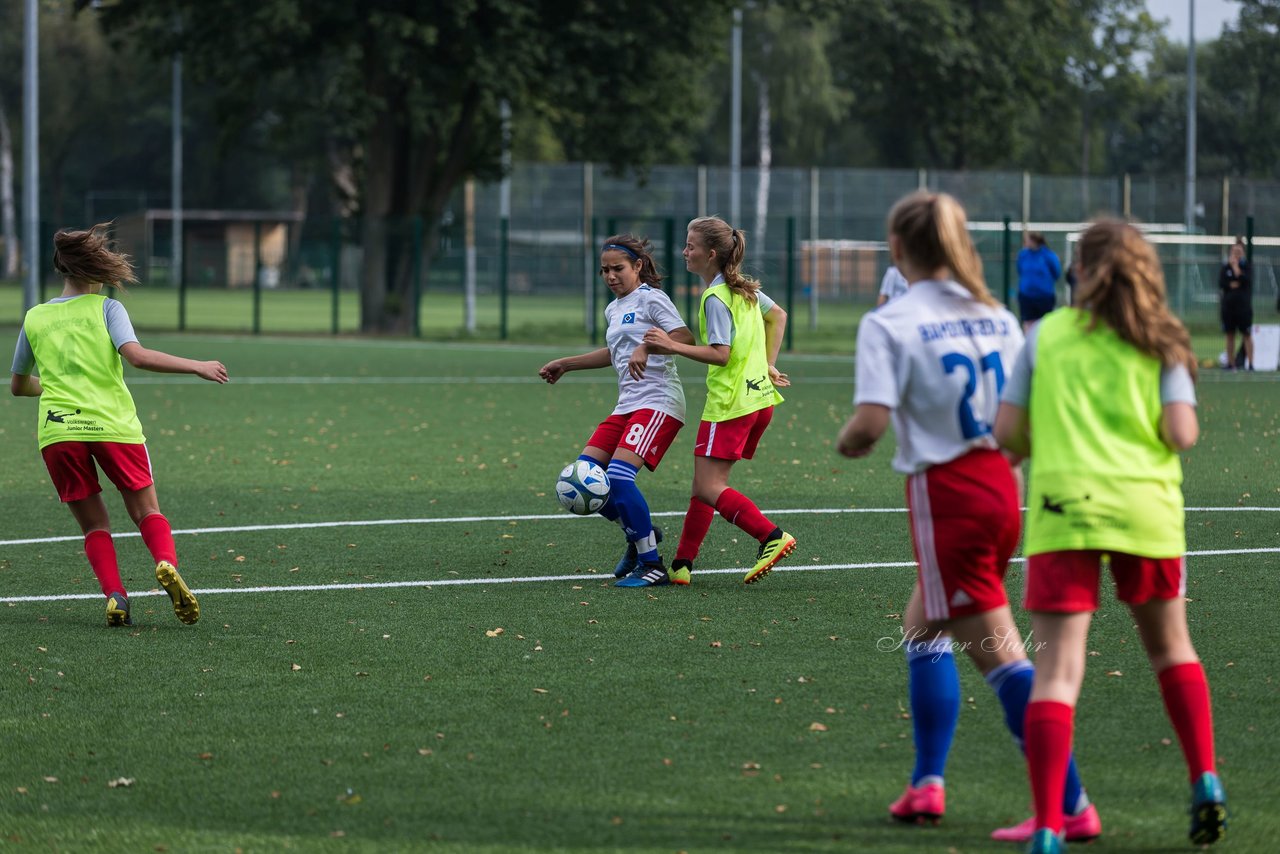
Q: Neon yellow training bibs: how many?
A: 3